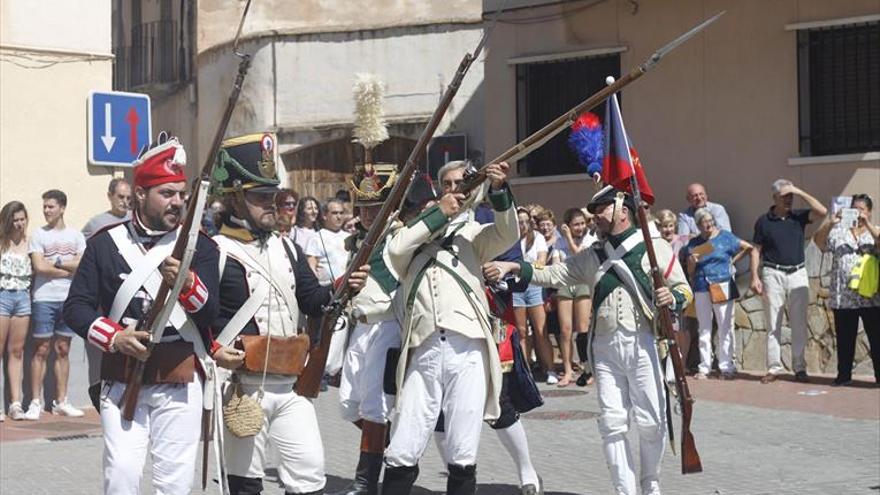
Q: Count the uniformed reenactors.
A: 6